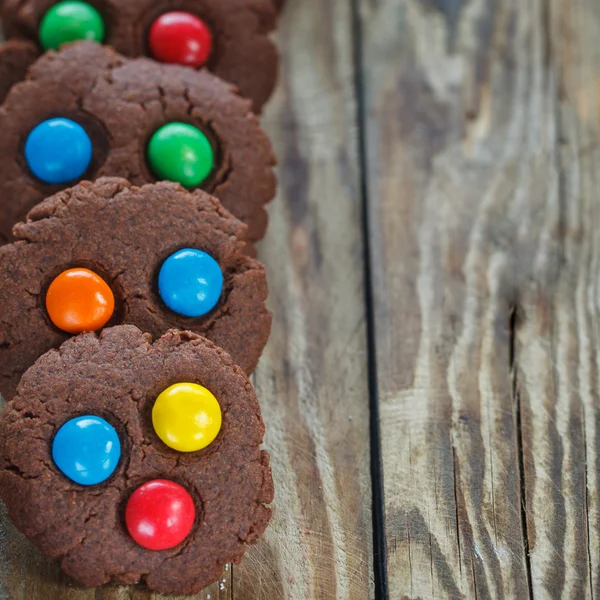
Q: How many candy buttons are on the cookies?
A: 9